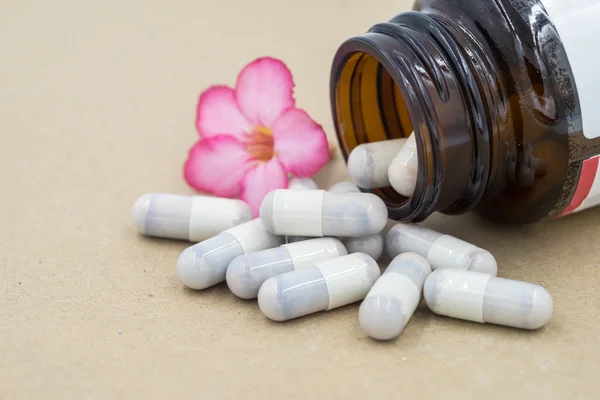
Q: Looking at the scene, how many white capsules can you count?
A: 13